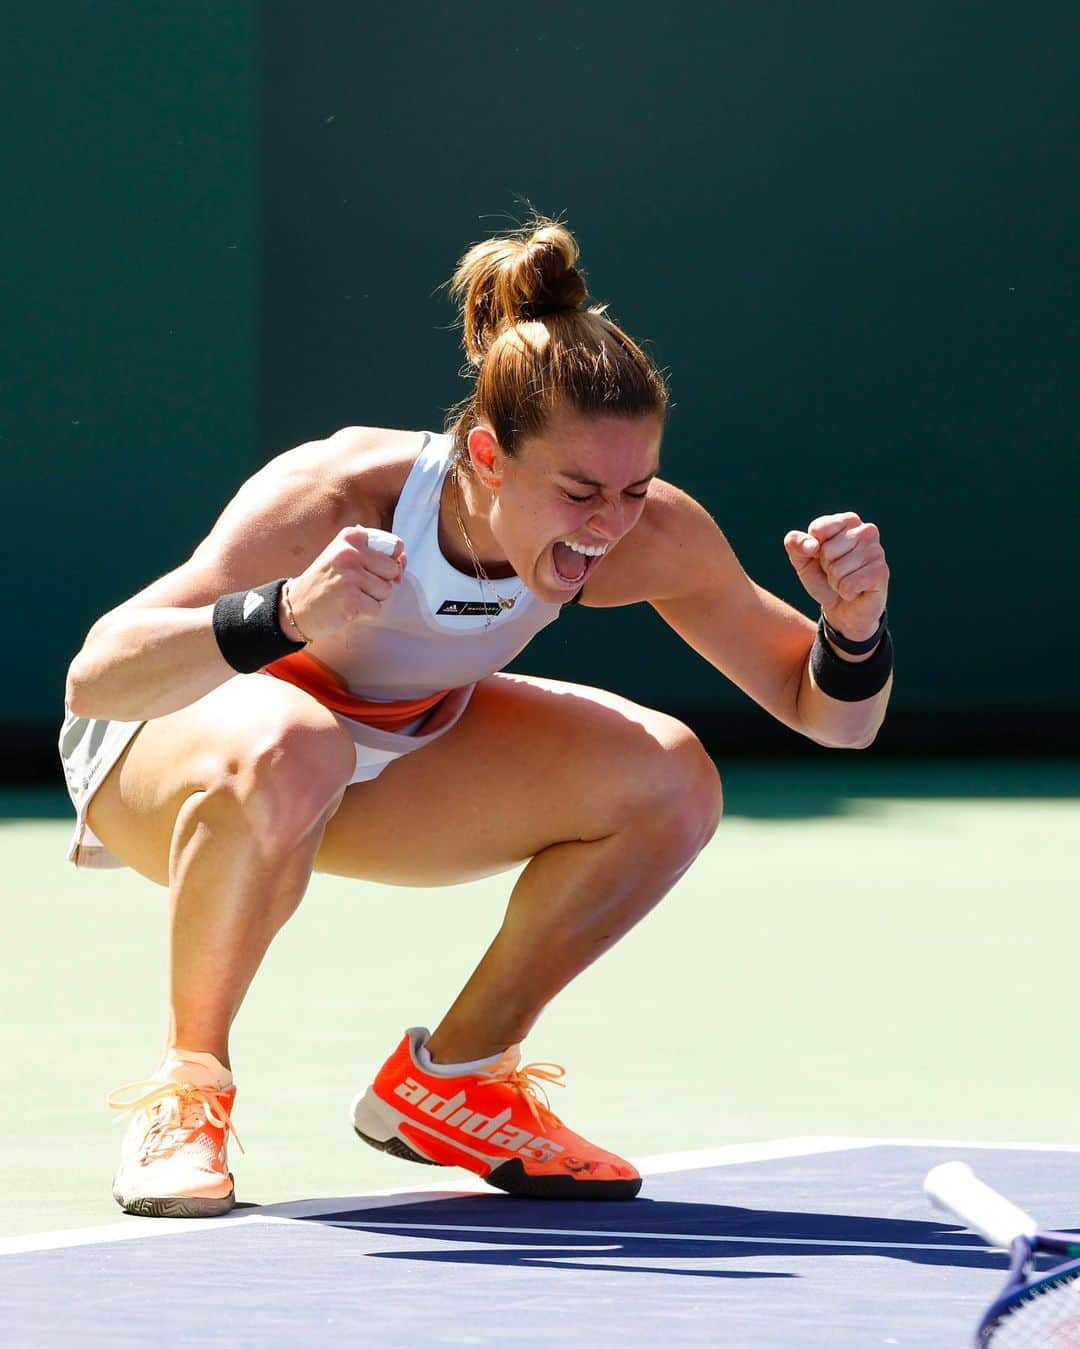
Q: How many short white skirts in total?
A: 1